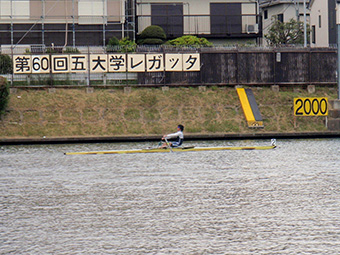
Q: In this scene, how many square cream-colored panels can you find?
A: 10